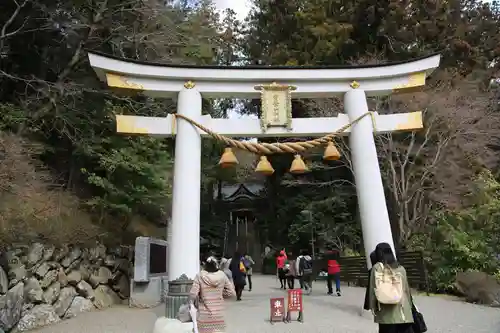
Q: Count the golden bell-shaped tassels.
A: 4